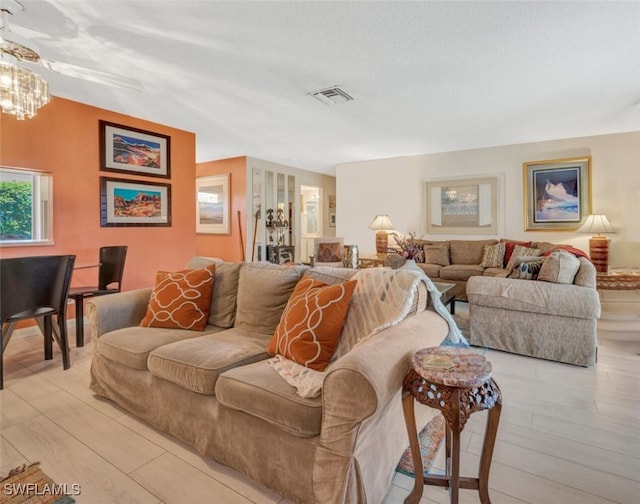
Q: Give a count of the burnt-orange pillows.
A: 2